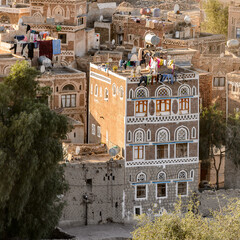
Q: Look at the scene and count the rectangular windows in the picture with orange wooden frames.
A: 4